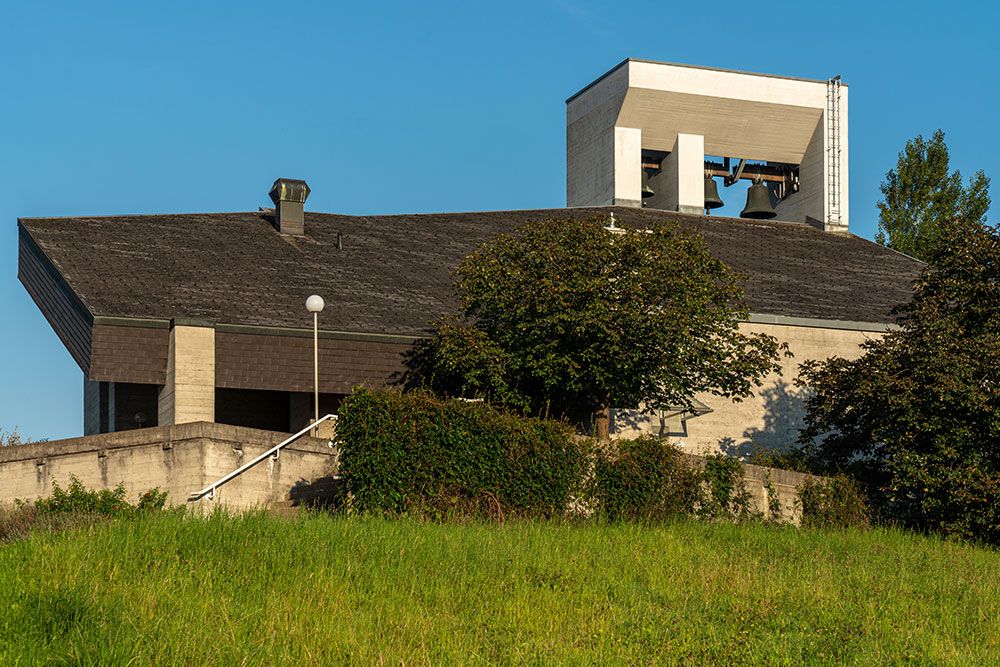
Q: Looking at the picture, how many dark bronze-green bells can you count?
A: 3